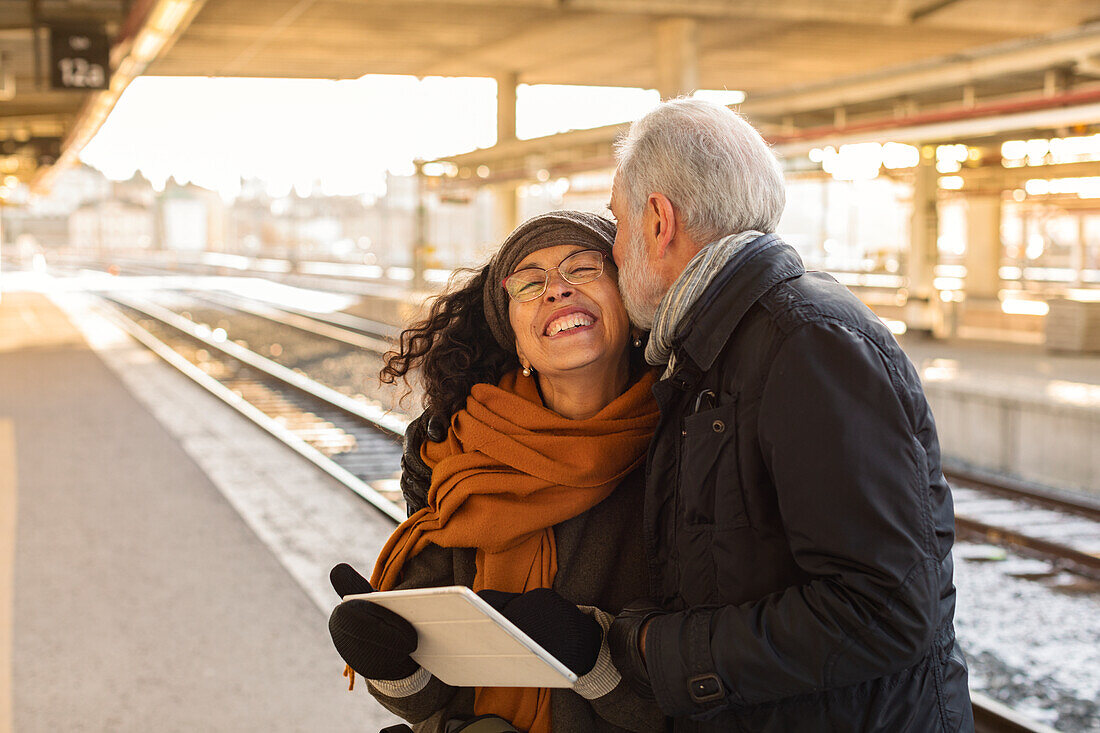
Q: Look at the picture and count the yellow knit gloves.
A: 0